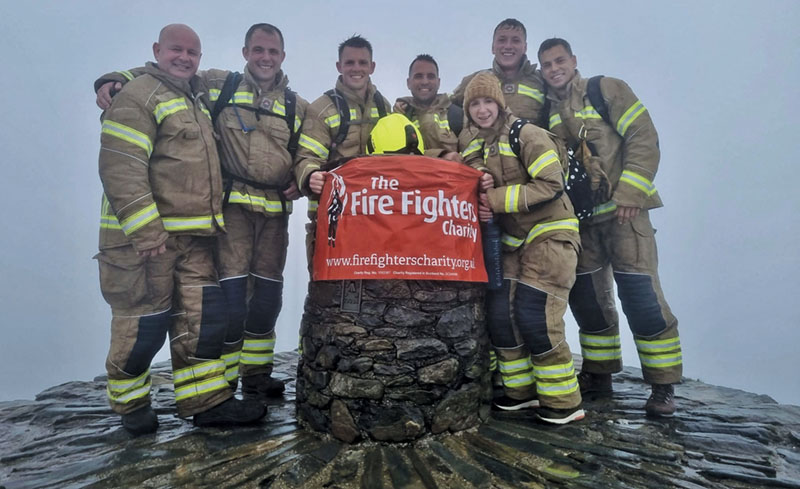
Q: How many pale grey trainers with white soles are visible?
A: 0